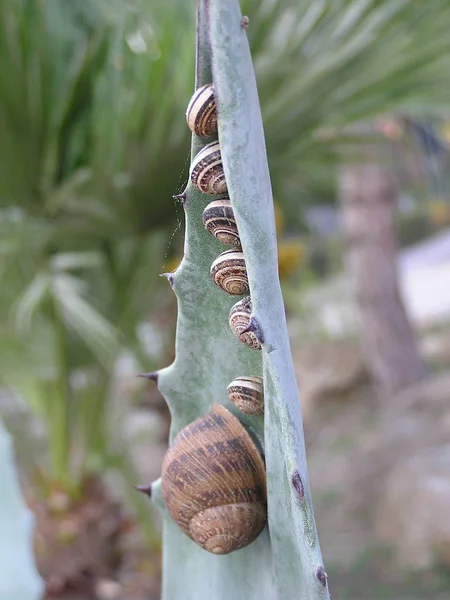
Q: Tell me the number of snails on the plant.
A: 7